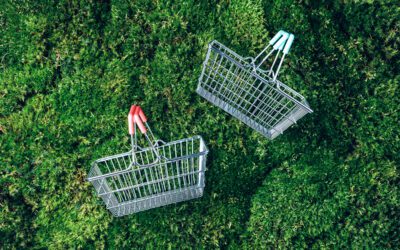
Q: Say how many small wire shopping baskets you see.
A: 2